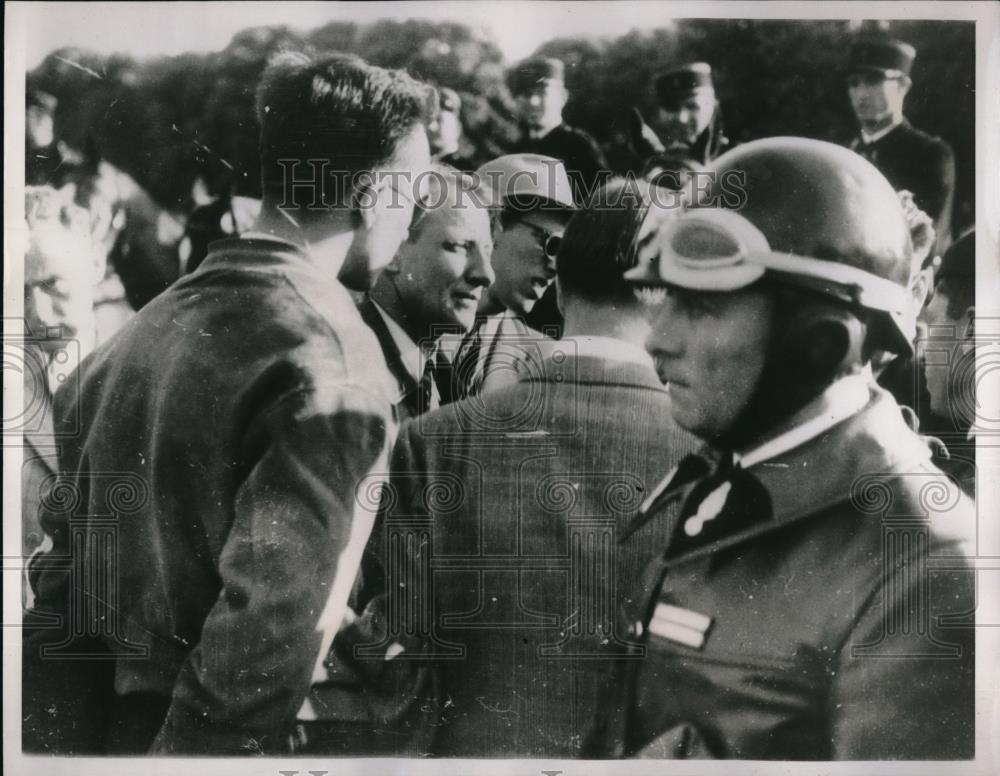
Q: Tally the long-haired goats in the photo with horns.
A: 0